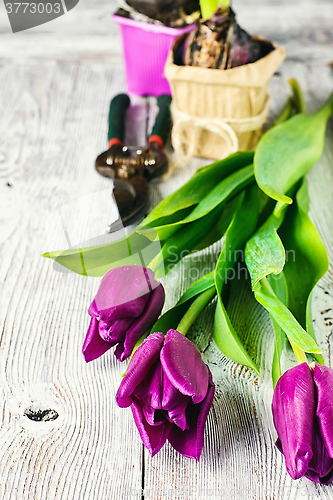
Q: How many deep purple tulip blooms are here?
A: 3